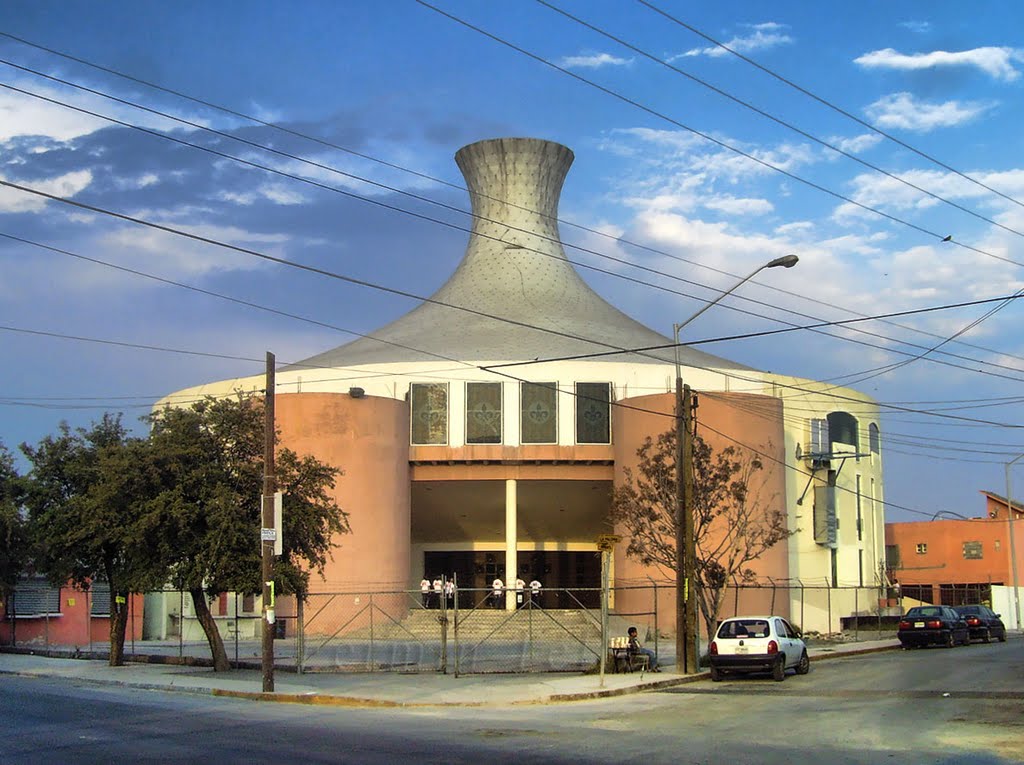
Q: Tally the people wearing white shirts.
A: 6